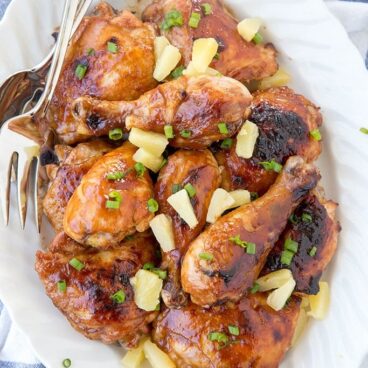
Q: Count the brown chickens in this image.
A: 11